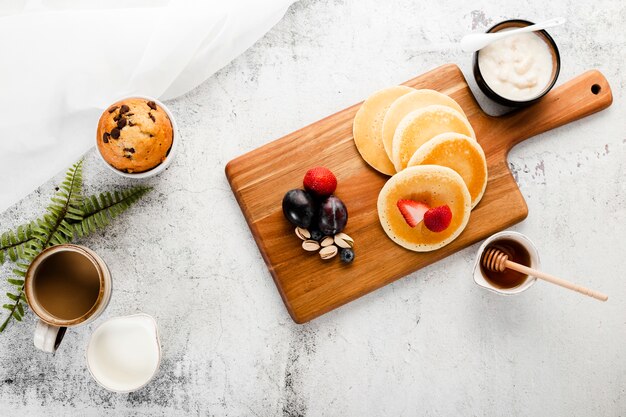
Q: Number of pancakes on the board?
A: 5